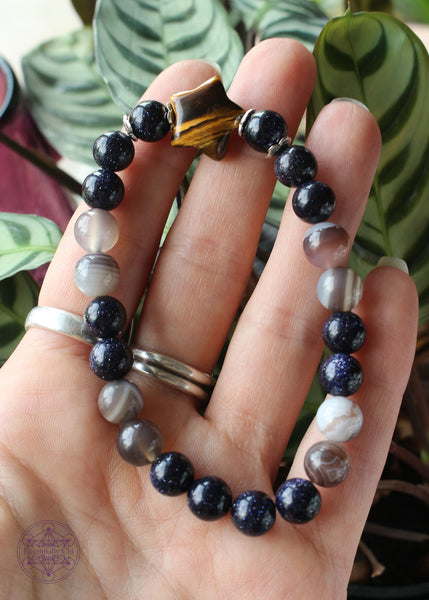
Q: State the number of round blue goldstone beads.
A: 14